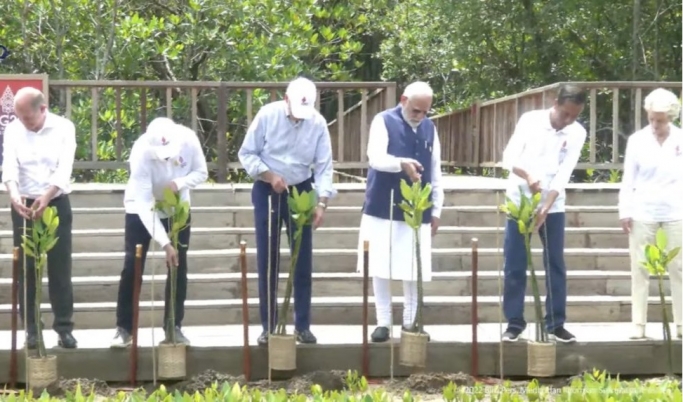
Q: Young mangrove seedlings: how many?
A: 6